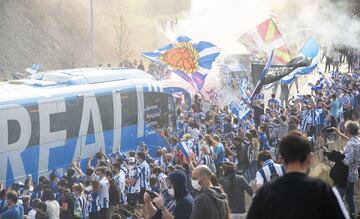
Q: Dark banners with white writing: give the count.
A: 1